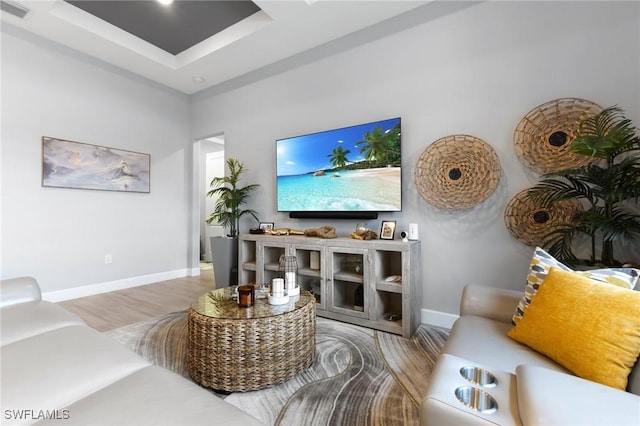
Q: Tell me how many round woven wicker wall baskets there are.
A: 3